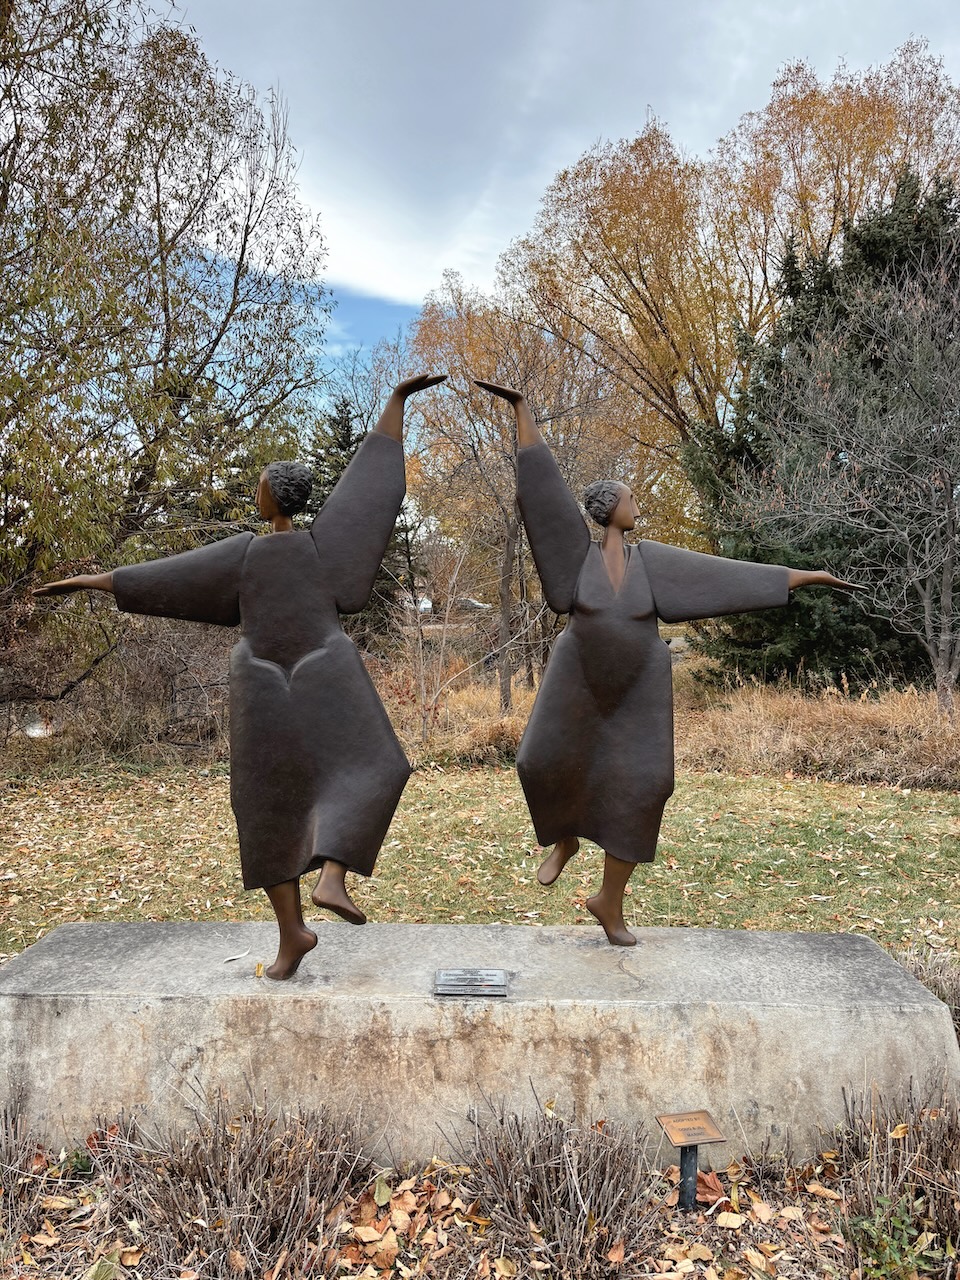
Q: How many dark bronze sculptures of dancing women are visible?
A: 2